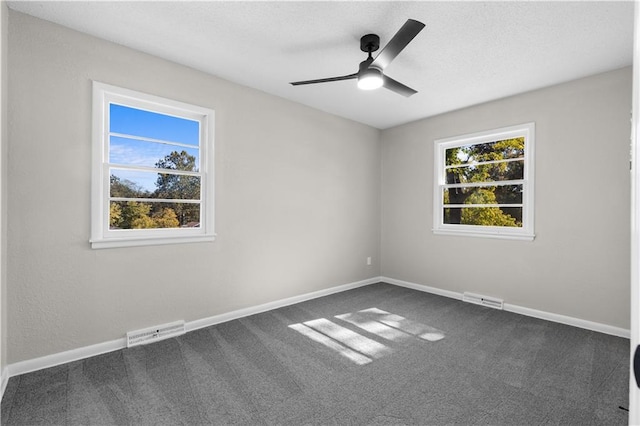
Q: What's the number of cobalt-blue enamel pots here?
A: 0